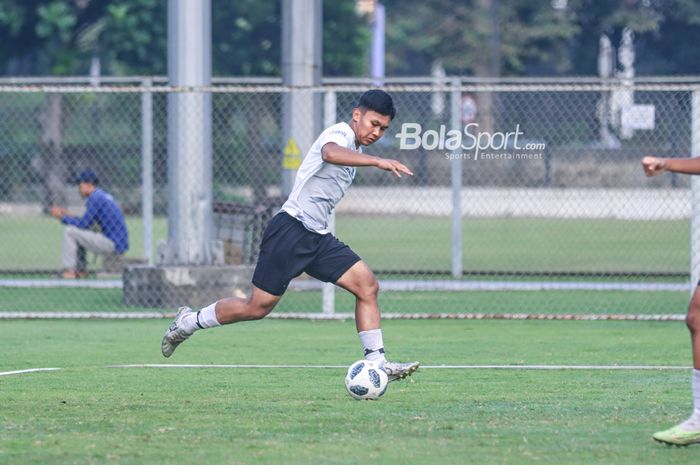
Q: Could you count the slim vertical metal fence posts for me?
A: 4